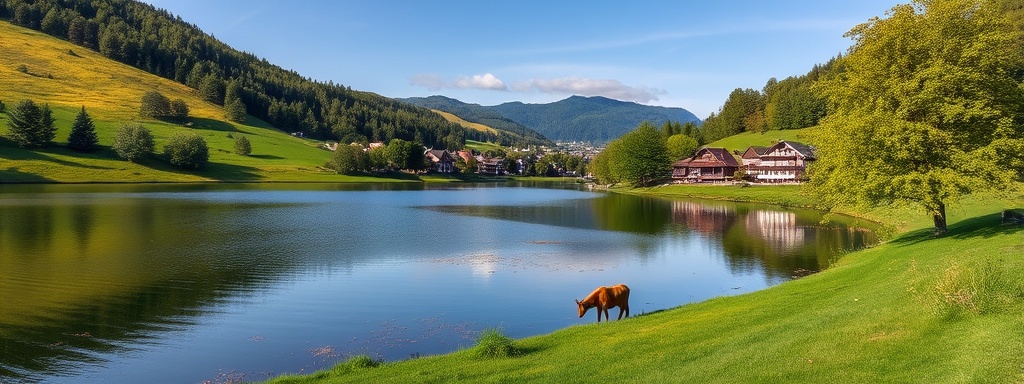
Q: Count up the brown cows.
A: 1